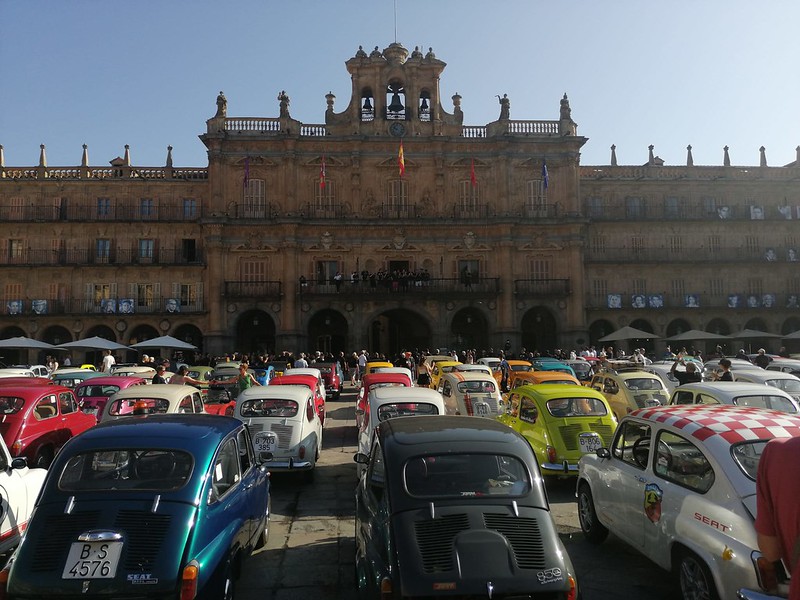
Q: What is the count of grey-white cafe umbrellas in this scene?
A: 7